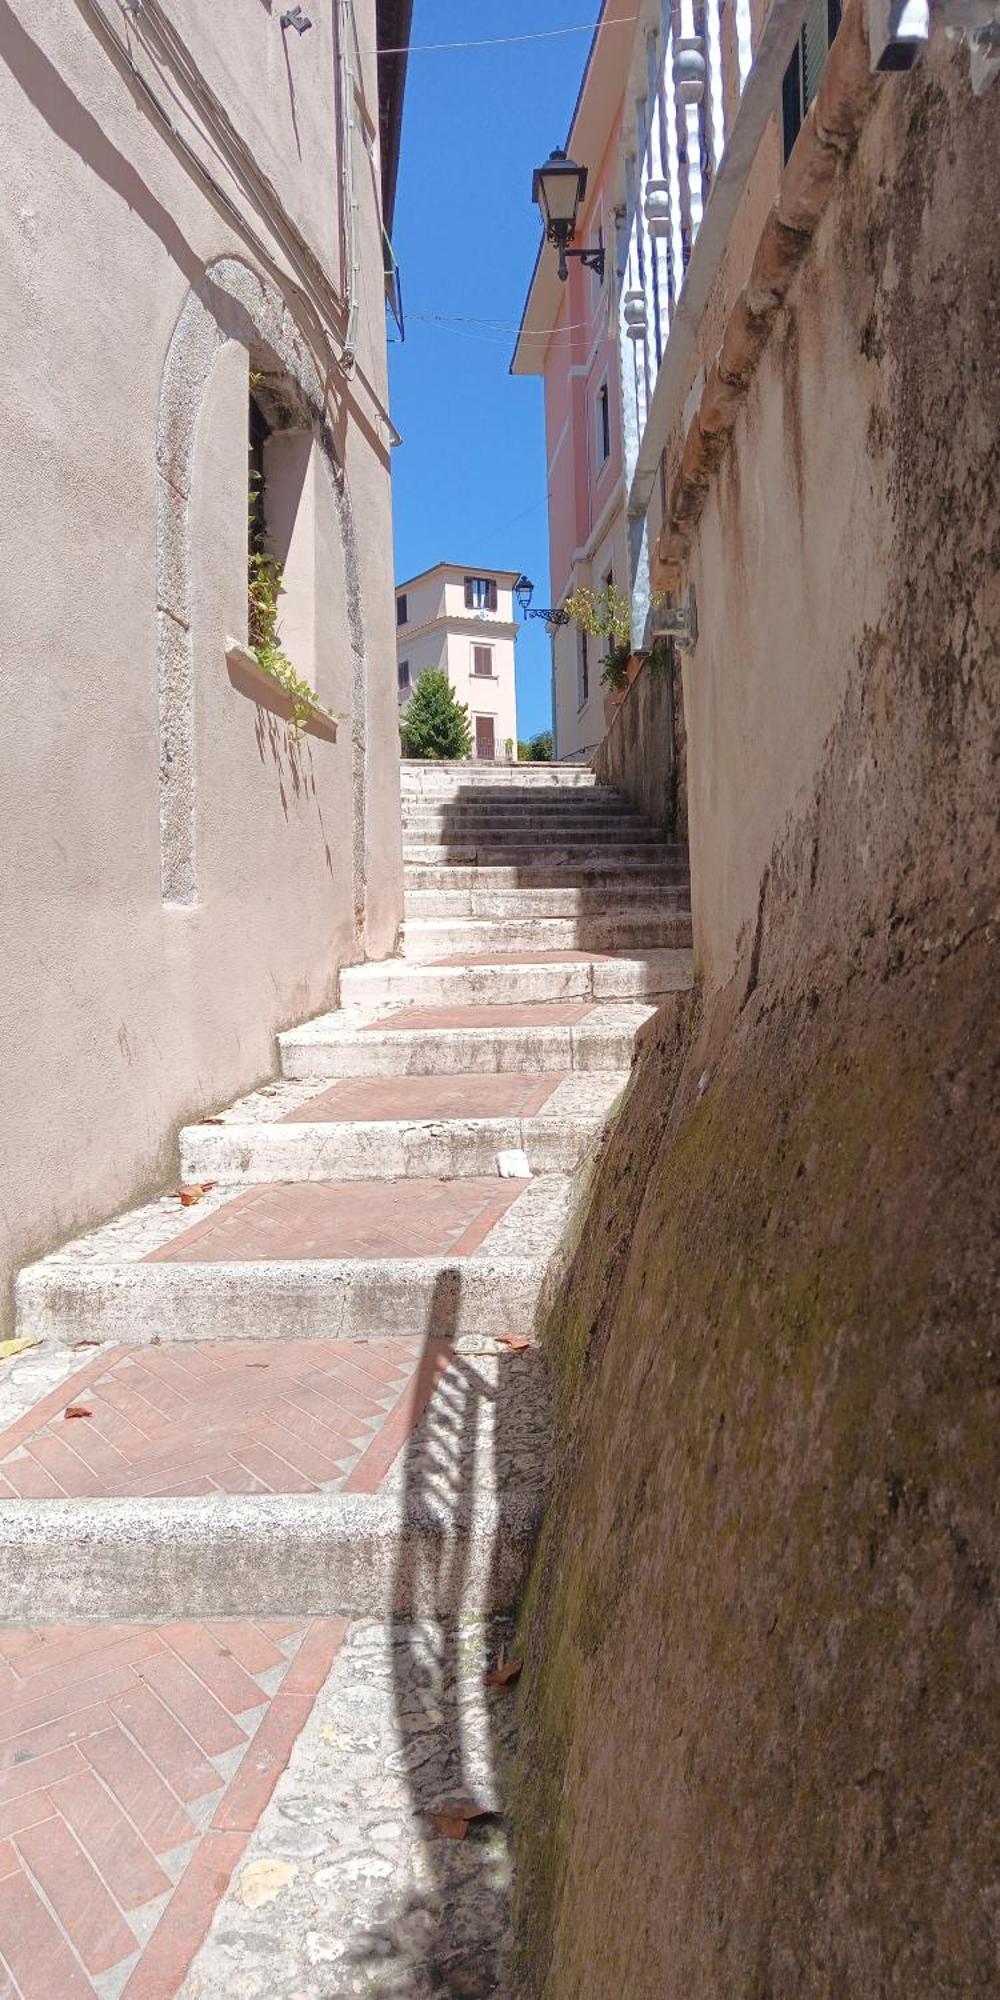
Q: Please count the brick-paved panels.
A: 6